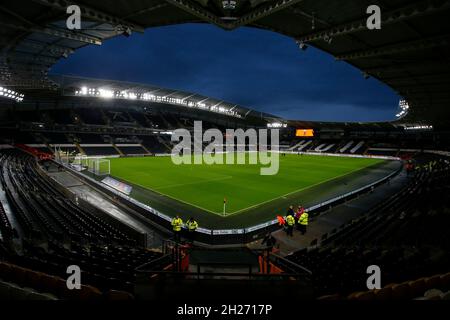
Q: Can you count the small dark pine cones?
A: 0